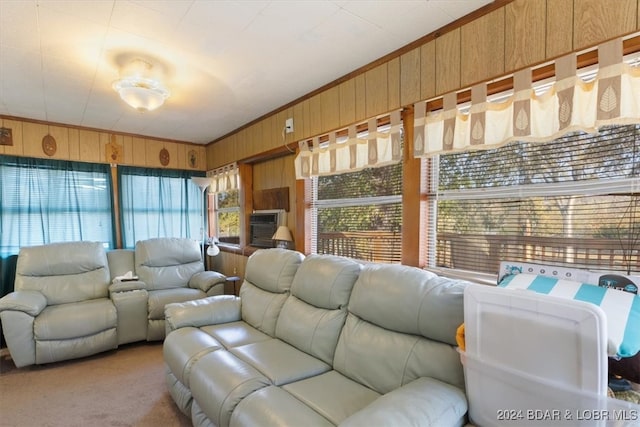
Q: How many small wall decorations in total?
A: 5